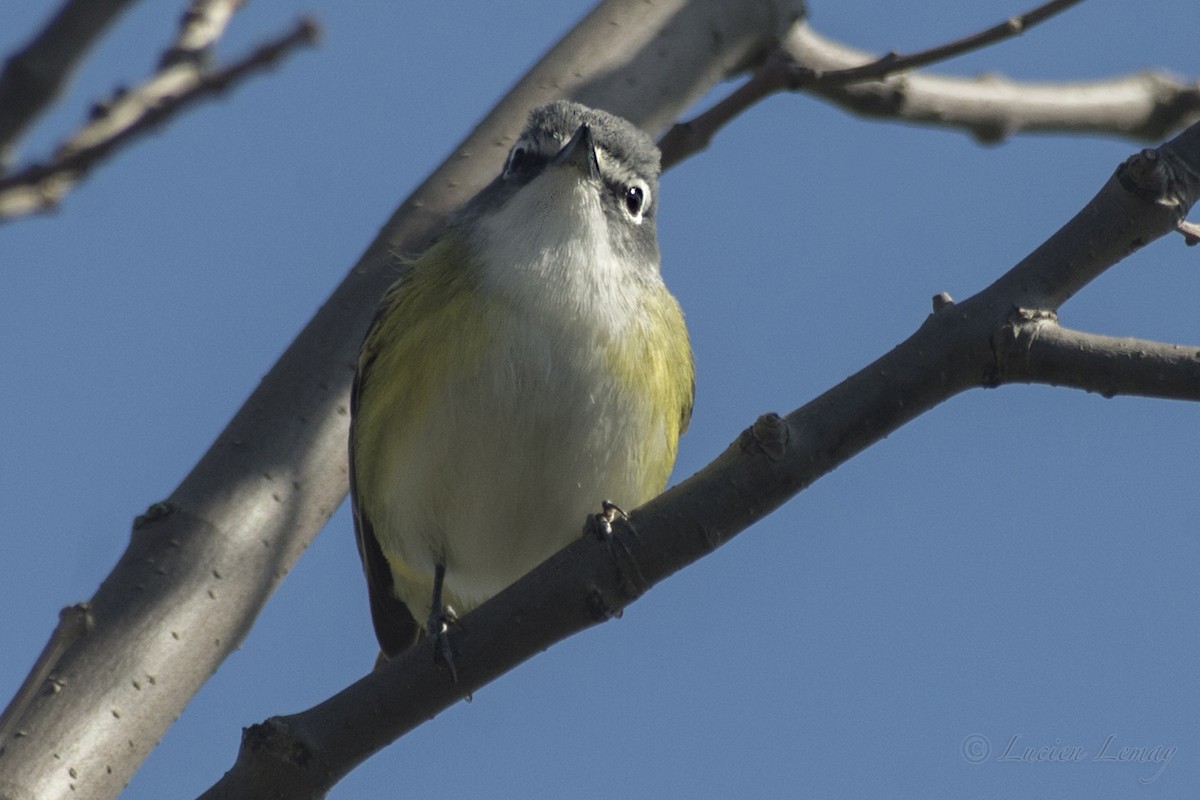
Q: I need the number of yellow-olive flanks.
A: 2